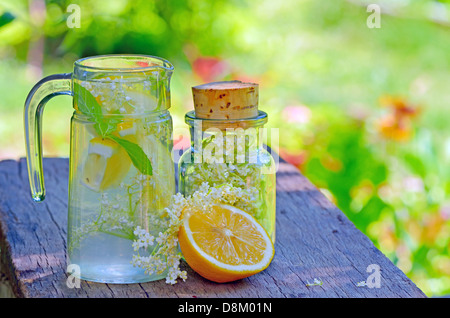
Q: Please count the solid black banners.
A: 1